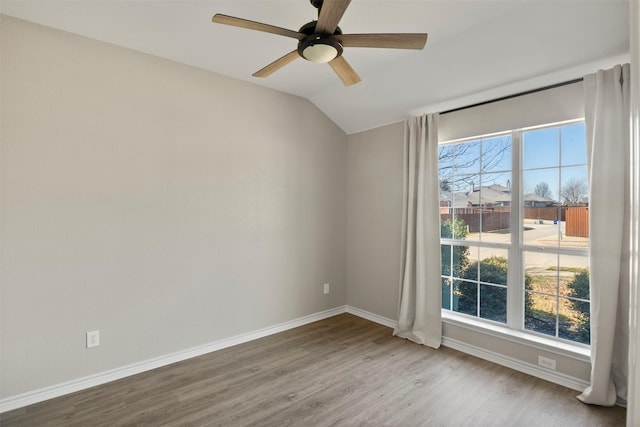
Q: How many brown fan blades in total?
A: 5